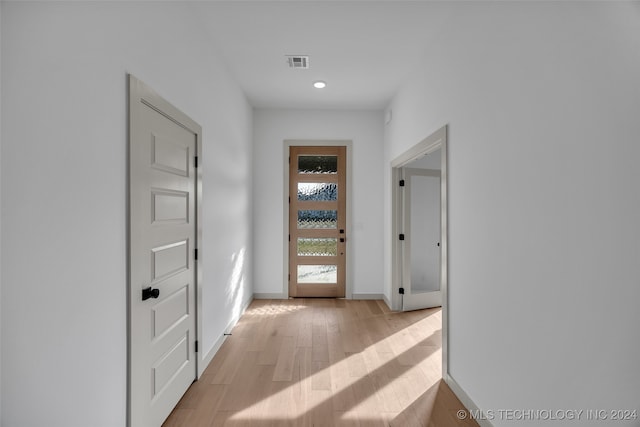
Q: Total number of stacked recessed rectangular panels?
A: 5